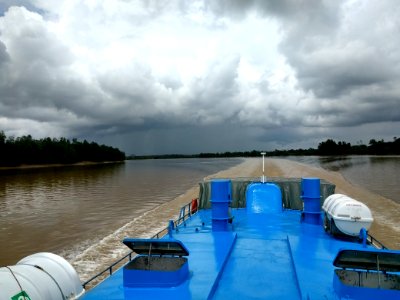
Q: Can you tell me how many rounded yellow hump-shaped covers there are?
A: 0